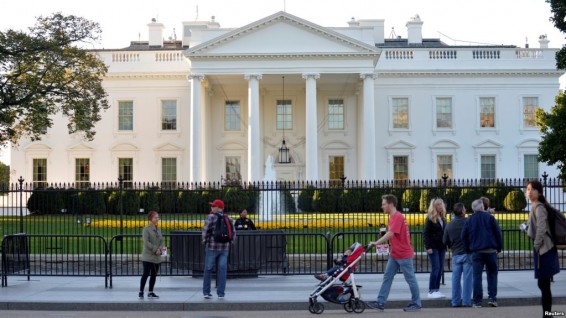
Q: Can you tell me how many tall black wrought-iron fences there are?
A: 1